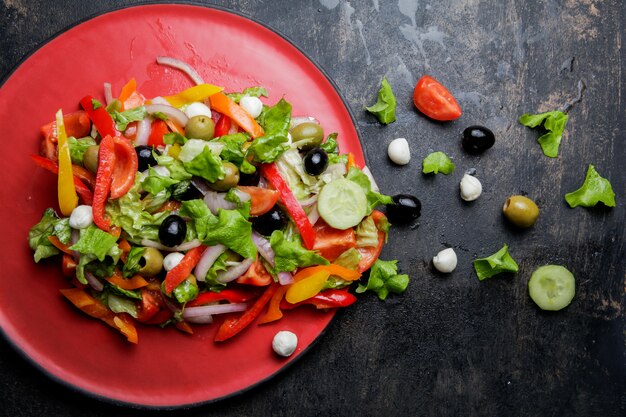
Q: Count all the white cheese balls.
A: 8